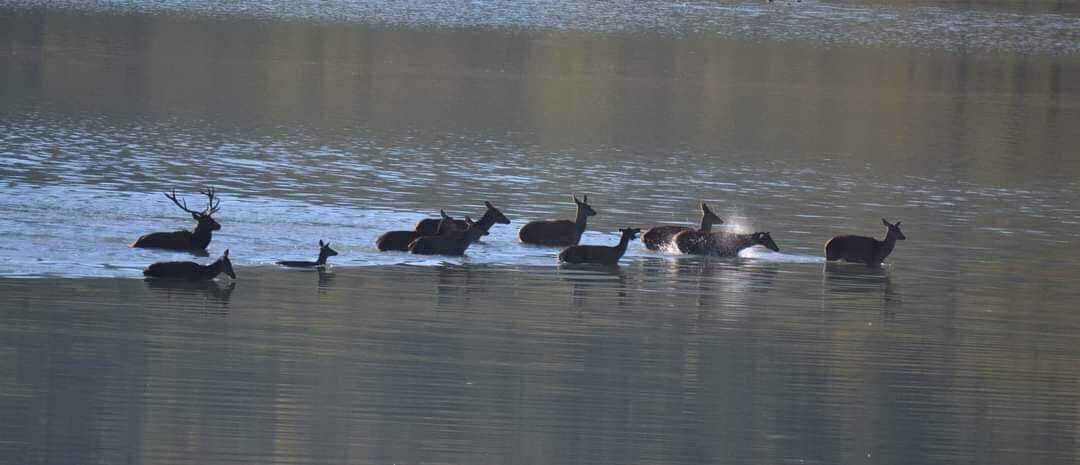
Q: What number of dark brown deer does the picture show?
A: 11